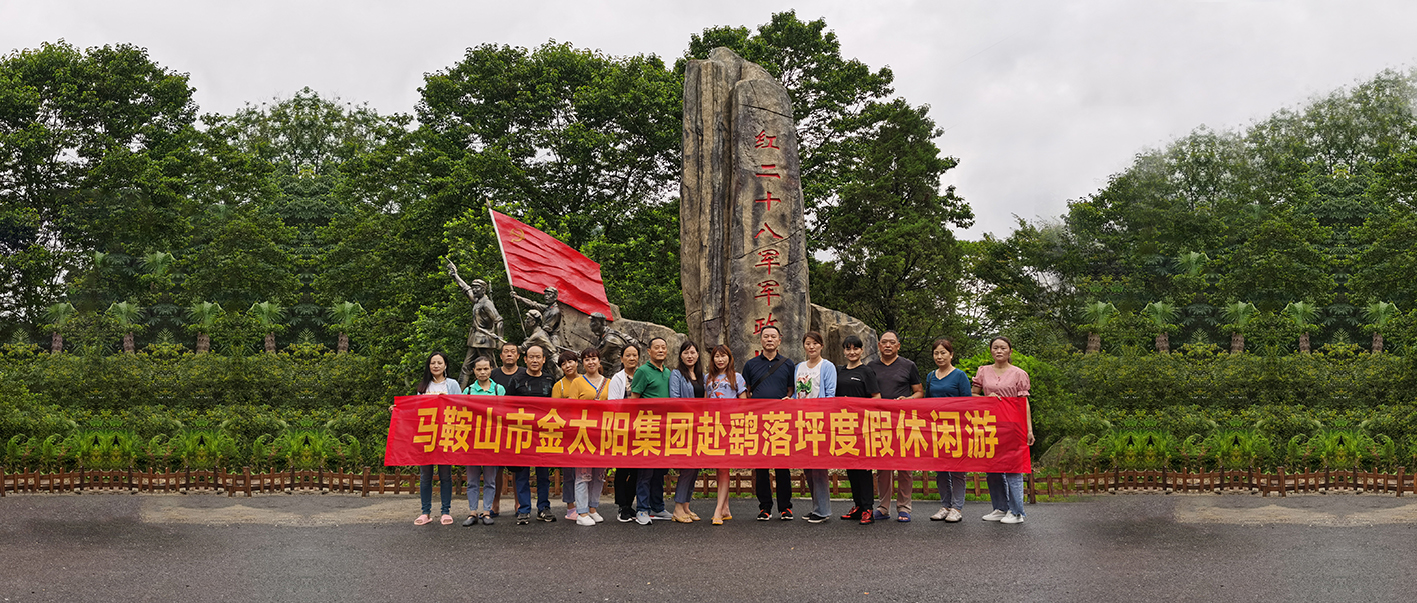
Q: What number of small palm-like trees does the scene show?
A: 10